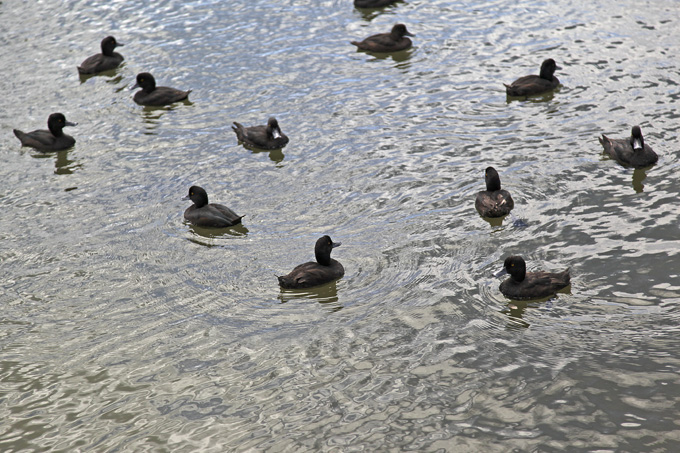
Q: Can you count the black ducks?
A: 12